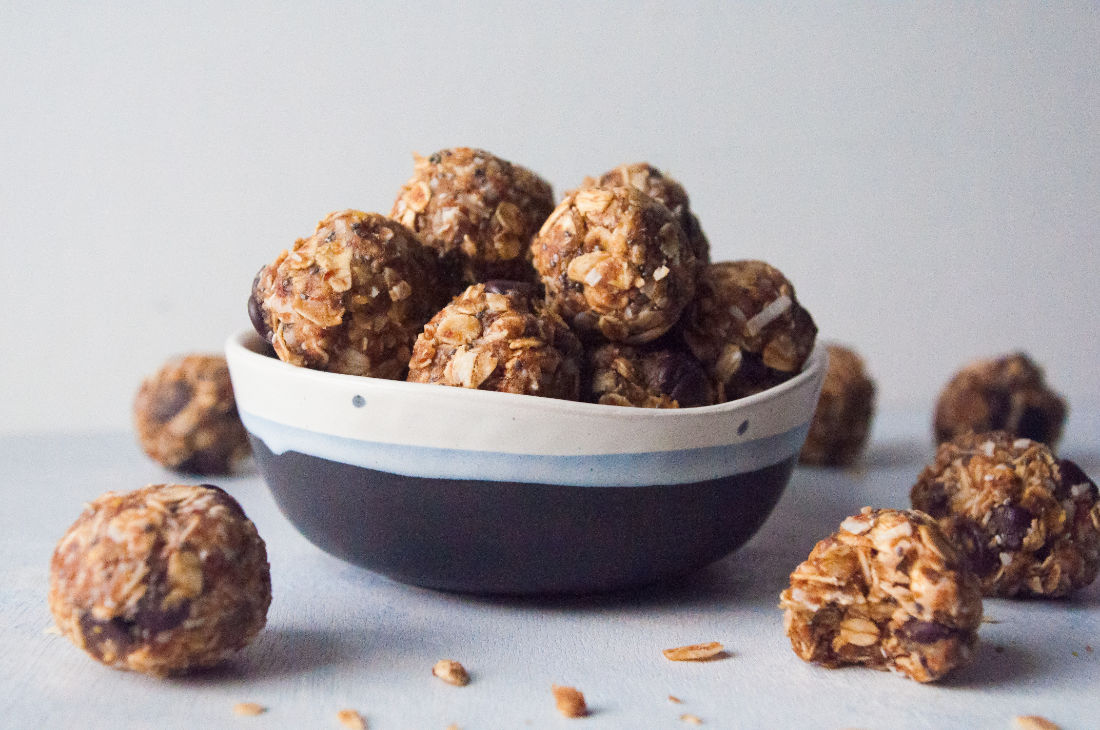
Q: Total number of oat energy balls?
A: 13